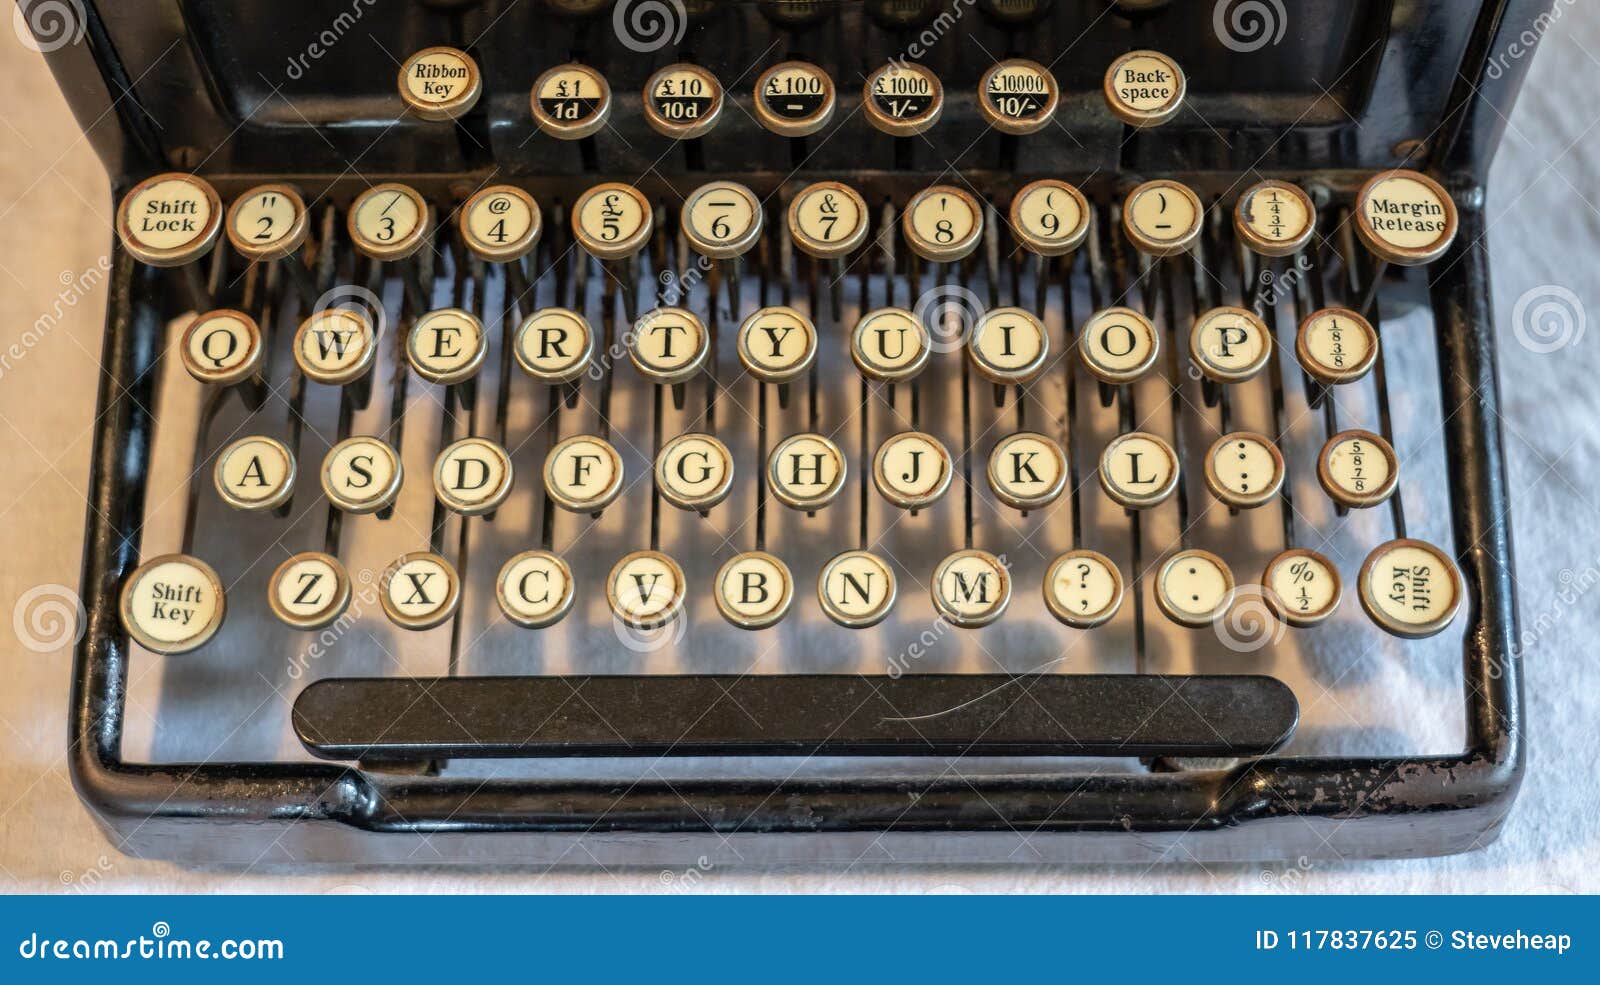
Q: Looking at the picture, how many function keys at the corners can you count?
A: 4